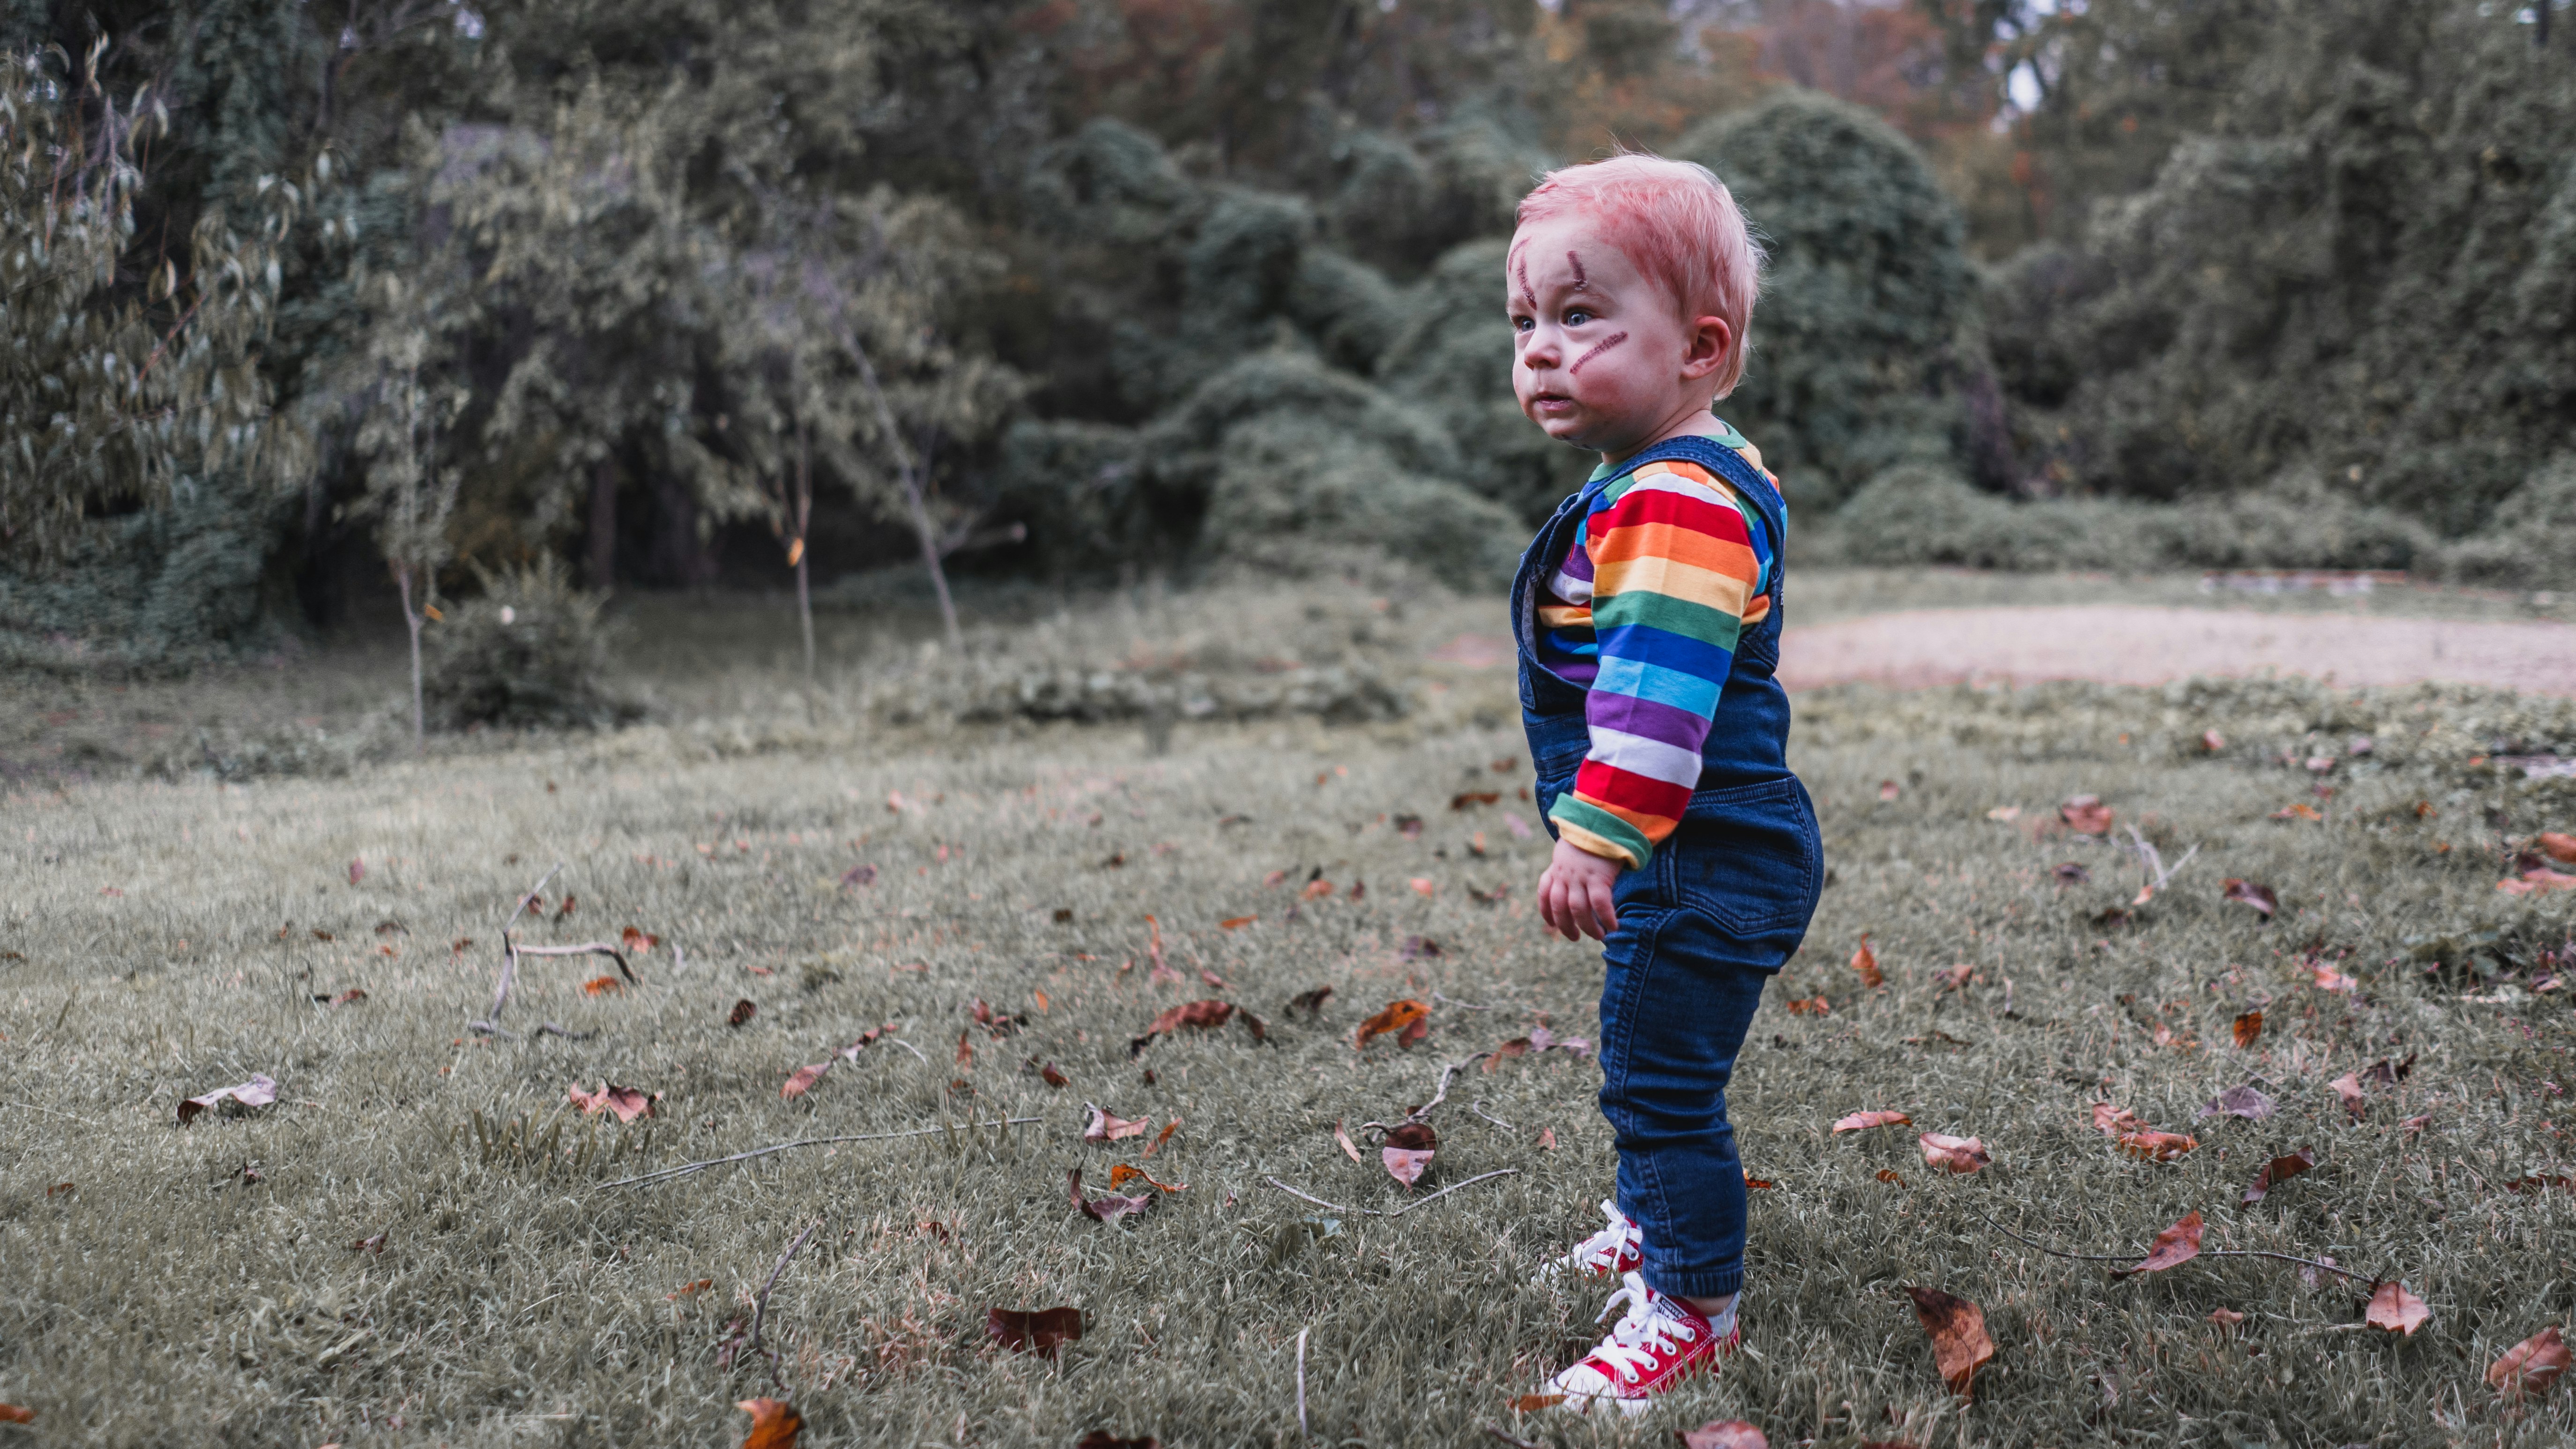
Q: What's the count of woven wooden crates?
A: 0